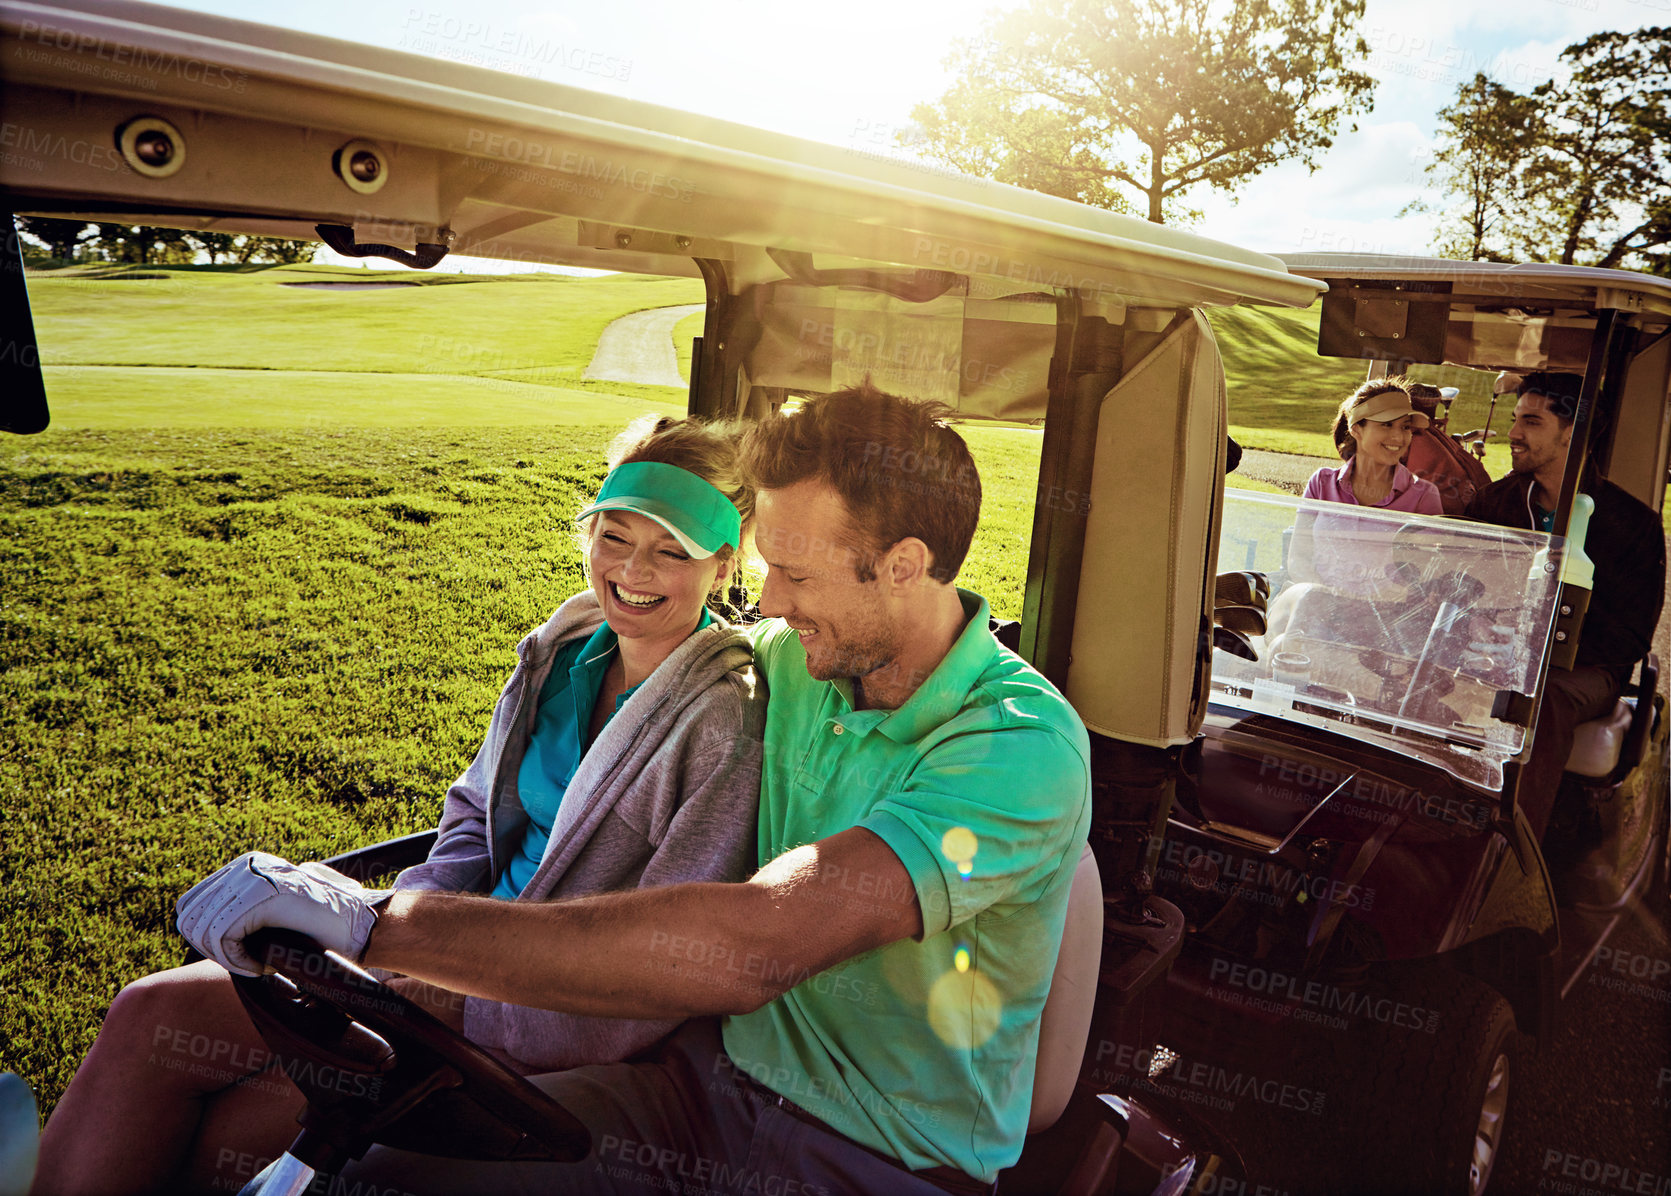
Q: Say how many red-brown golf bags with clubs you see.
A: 1